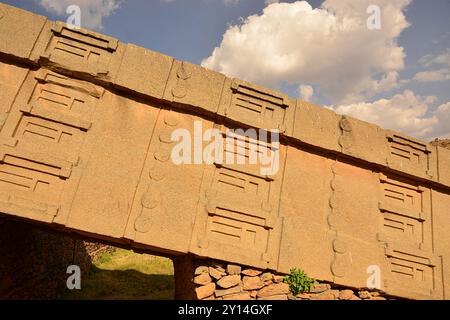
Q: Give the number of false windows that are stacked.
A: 12